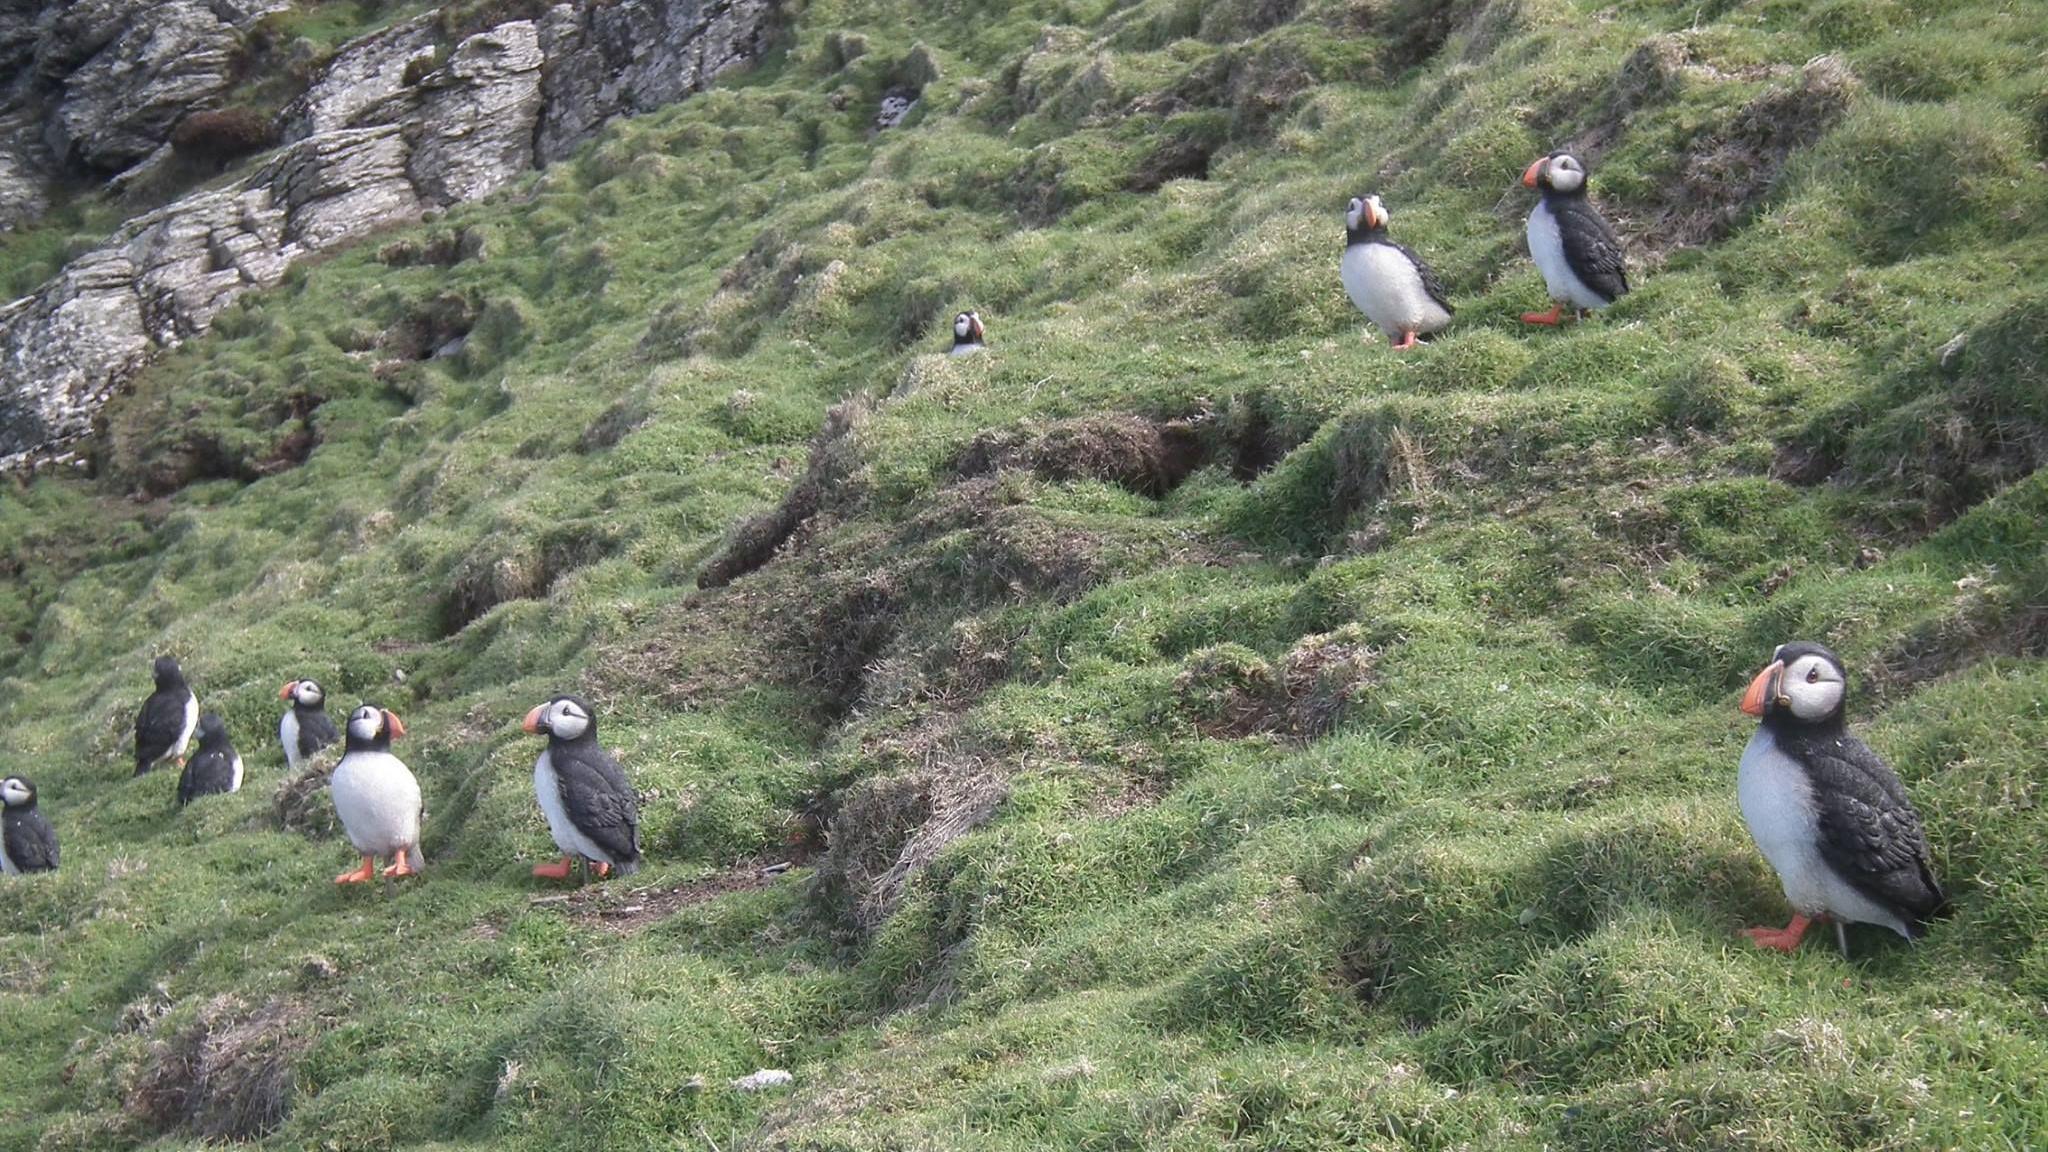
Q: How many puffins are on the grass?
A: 10